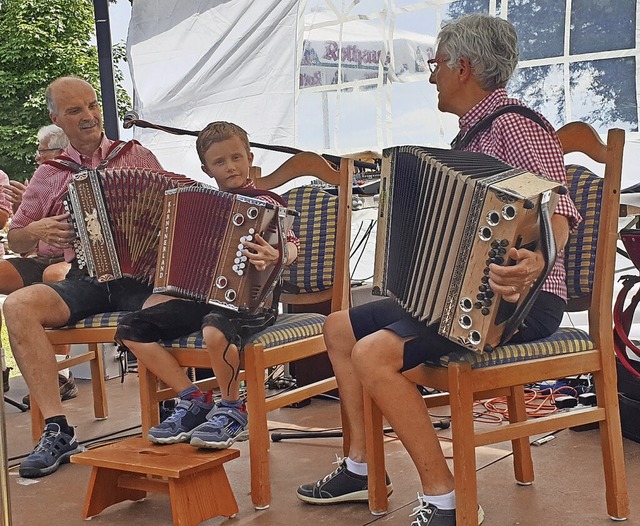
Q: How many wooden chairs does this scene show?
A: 3